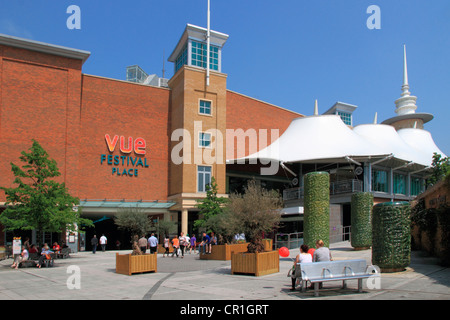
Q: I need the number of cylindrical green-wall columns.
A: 3